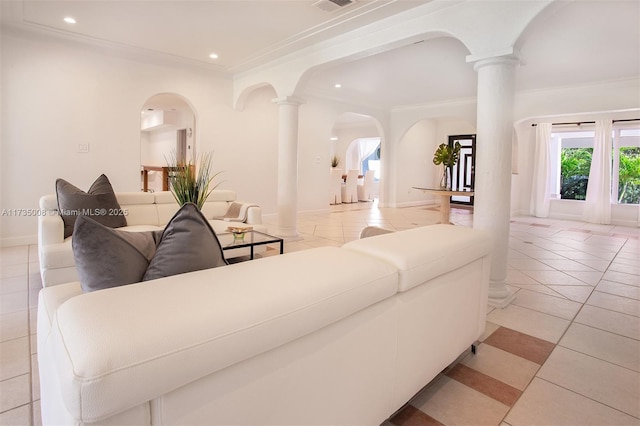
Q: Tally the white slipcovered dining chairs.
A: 3